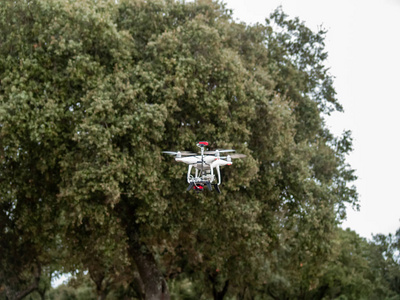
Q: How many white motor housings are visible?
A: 3